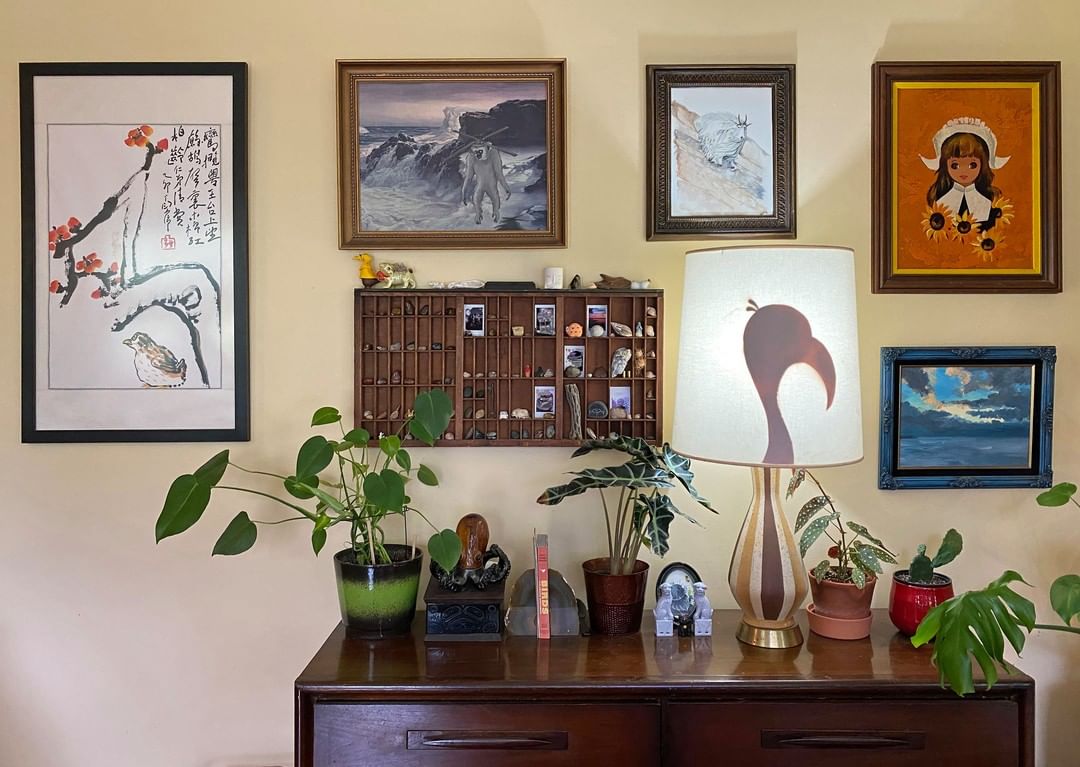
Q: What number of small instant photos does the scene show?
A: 6